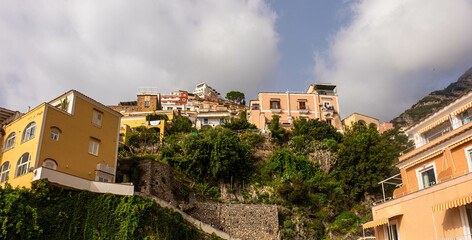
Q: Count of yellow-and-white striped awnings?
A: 6